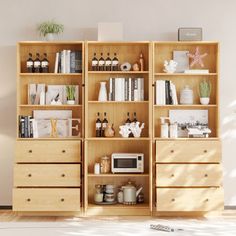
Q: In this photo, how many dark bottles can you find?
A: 11